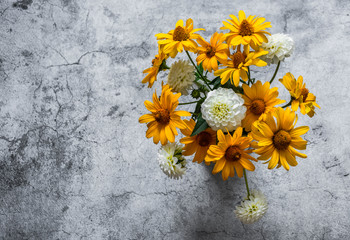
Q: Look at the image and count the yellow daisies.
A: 11